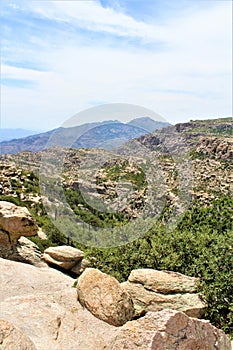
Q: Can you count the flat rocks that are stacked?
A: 2